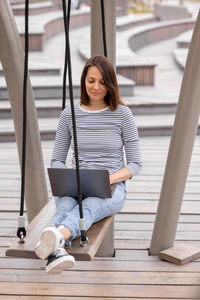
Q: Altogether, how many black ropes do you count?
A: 4